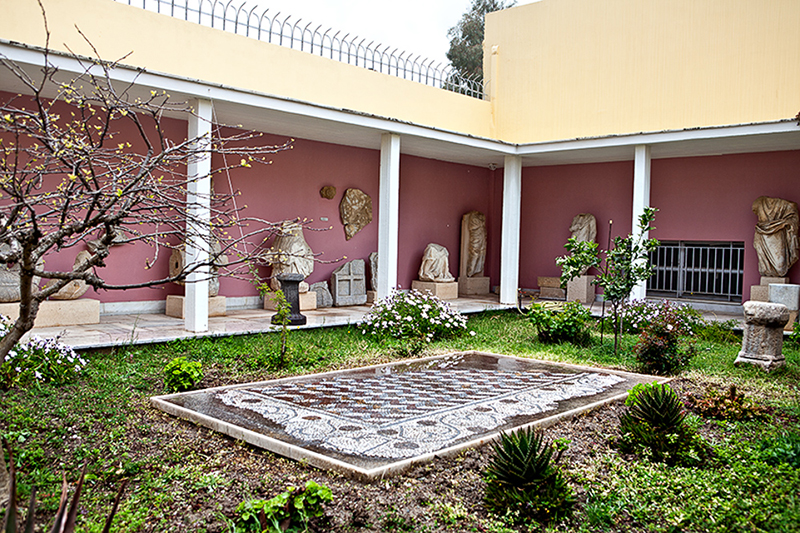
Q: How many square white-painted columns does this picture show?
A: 4